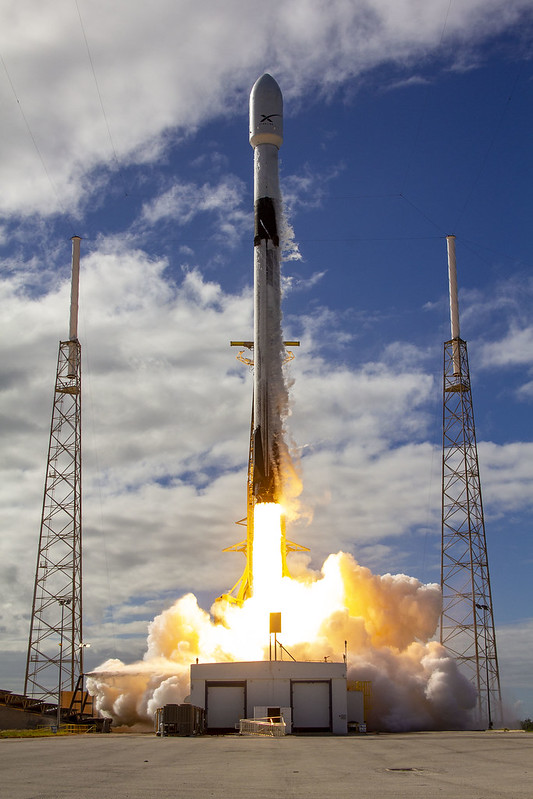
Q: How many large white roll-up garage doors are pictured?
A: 2